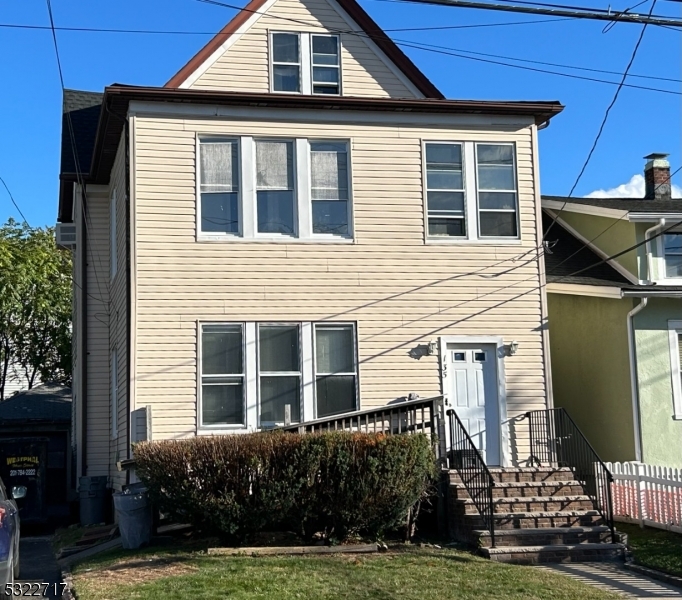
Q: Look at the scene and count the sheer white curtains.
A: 3